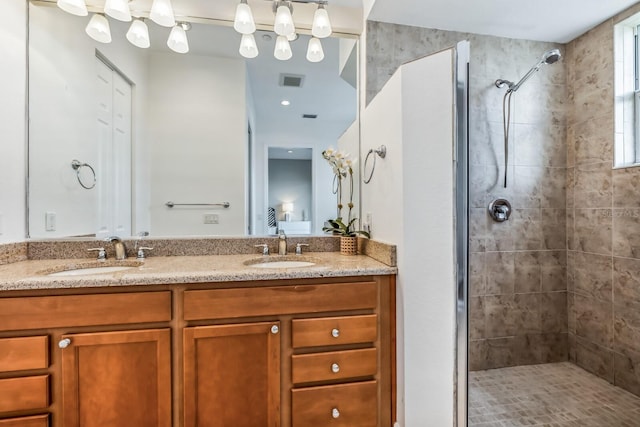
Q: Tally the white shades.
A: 12